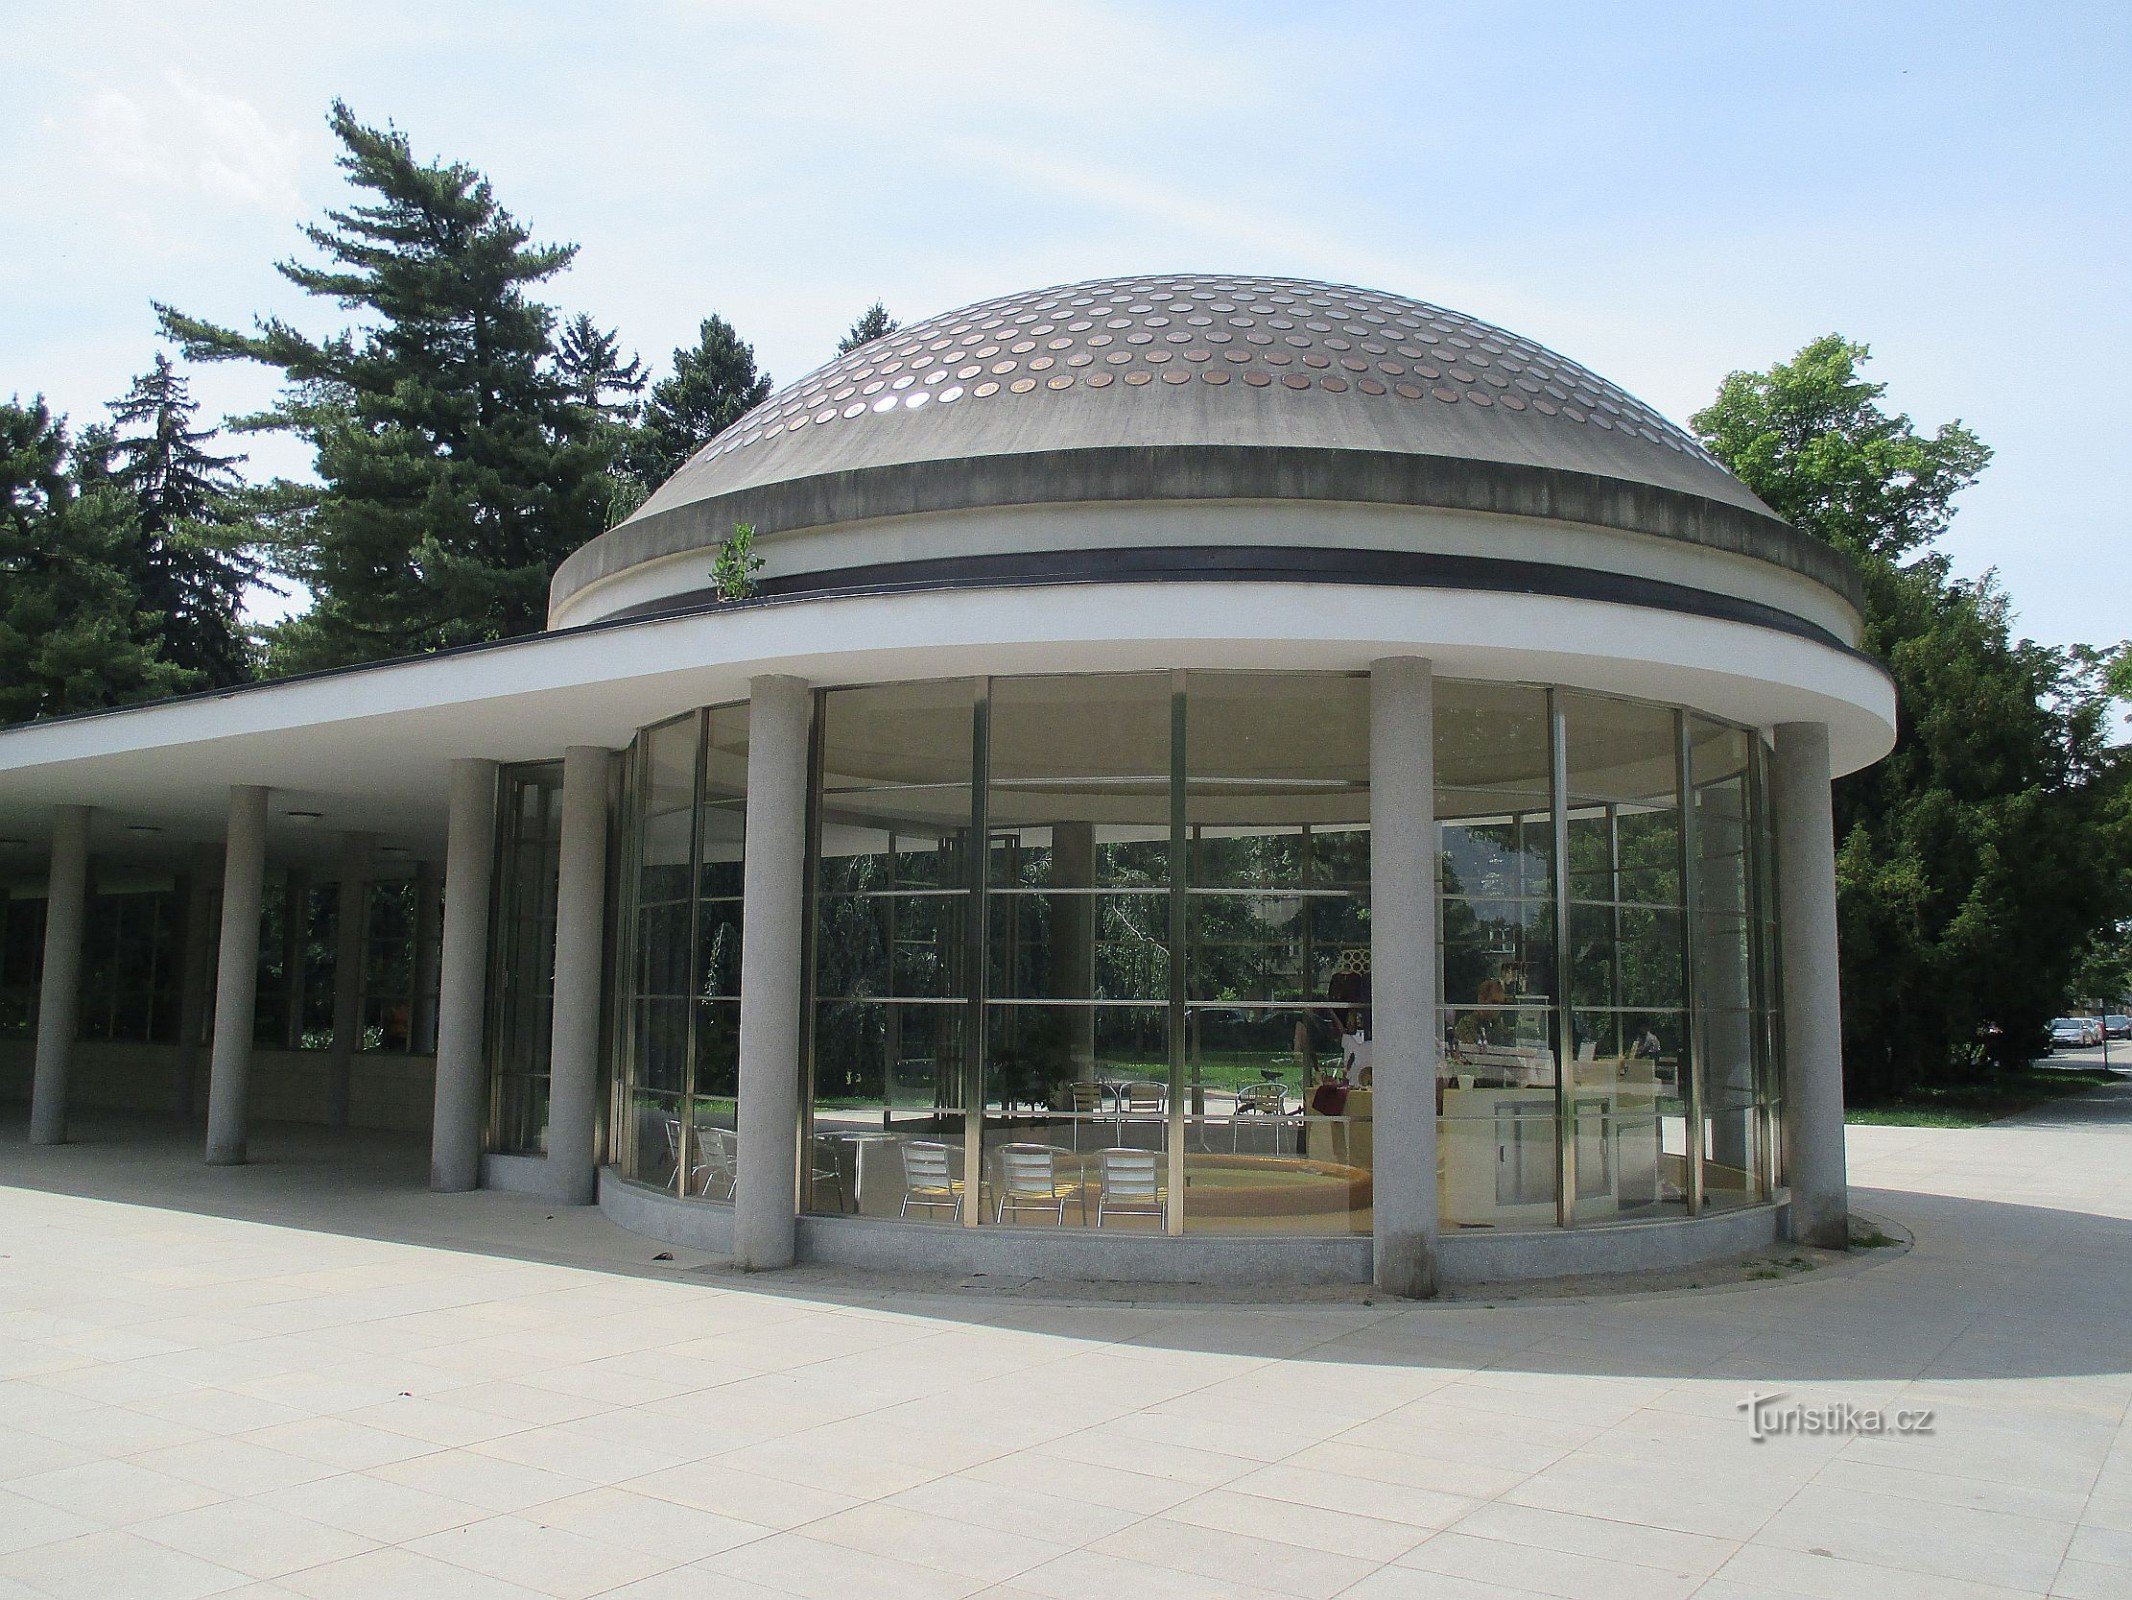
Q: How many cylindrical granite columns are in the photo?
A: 7